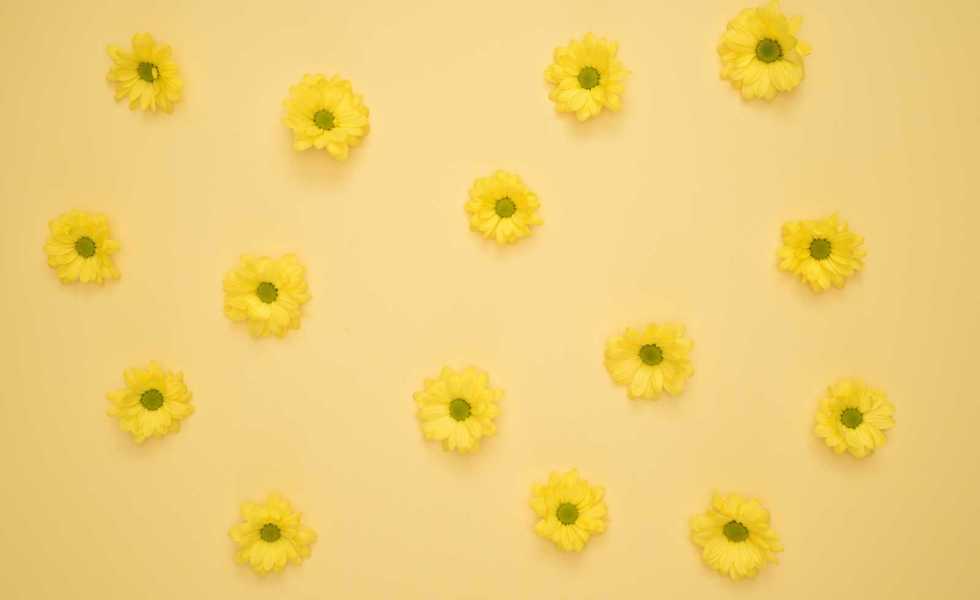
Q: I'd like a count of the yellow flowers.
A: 15